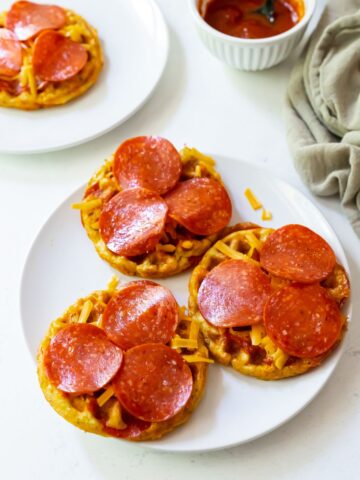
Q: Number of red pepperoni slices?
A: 12